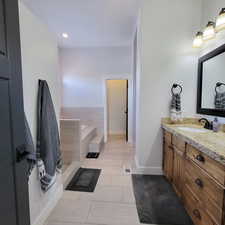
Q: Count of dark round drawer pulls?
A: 3